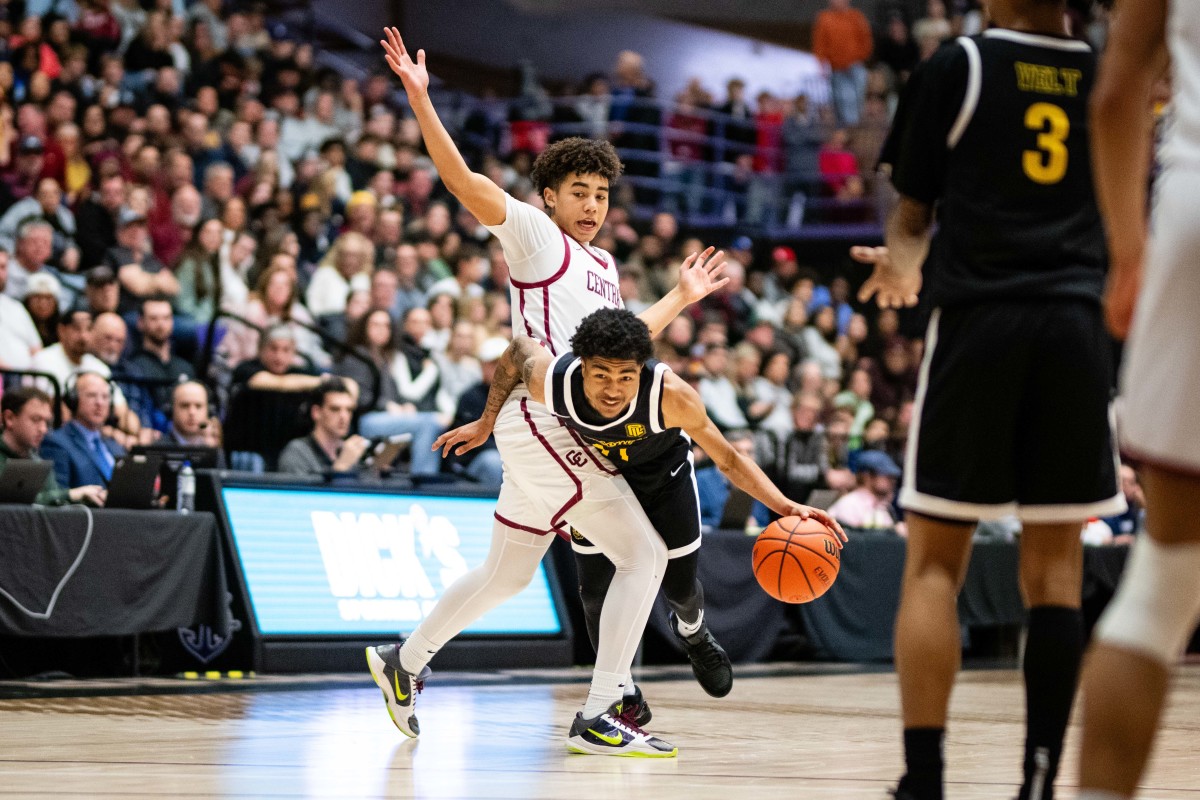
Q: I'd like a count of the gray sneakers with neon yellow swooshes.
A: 2